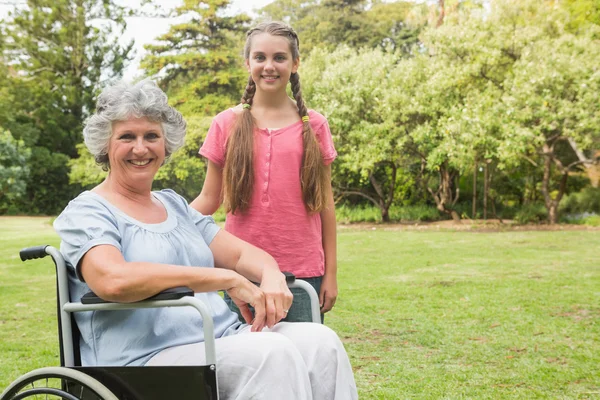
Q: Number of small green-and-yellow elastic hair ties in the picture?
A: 2